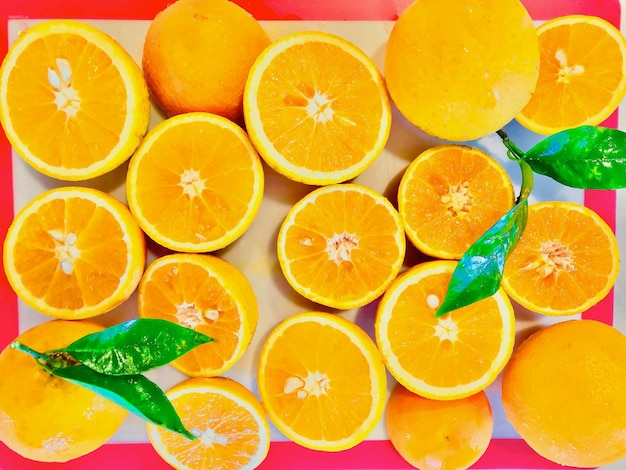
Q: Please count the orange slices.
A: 12